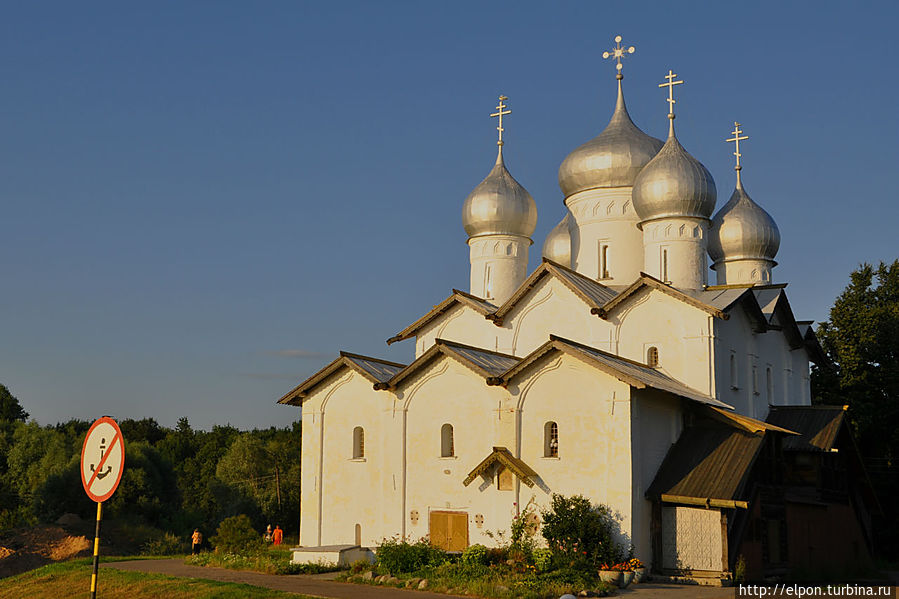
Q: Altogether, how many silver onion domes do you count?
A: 5